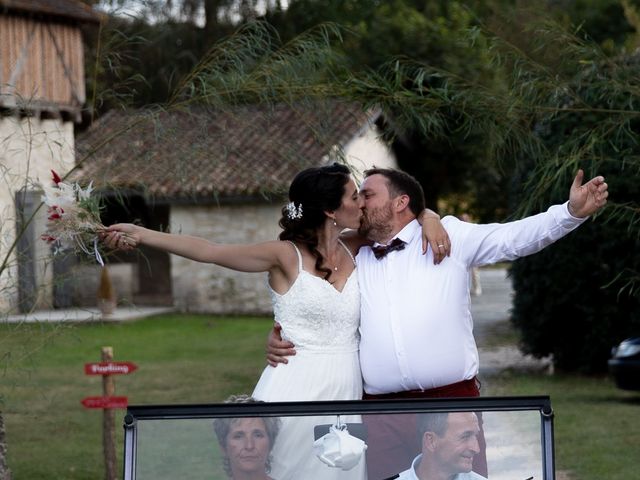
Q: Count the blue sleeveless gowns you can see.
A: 0